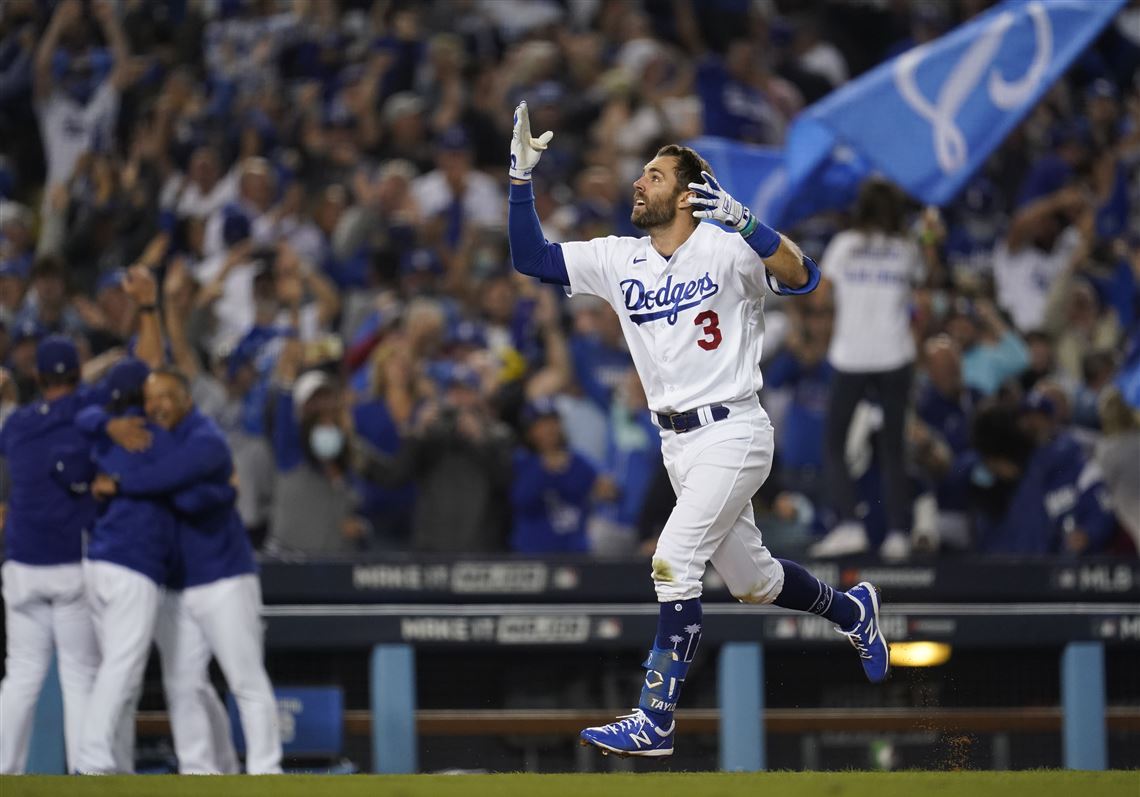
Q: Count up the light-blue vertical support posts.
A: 4